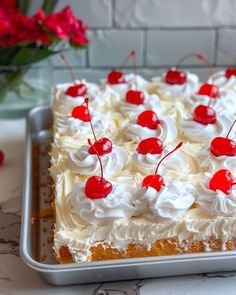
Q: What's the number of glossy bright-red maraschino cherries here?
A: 15